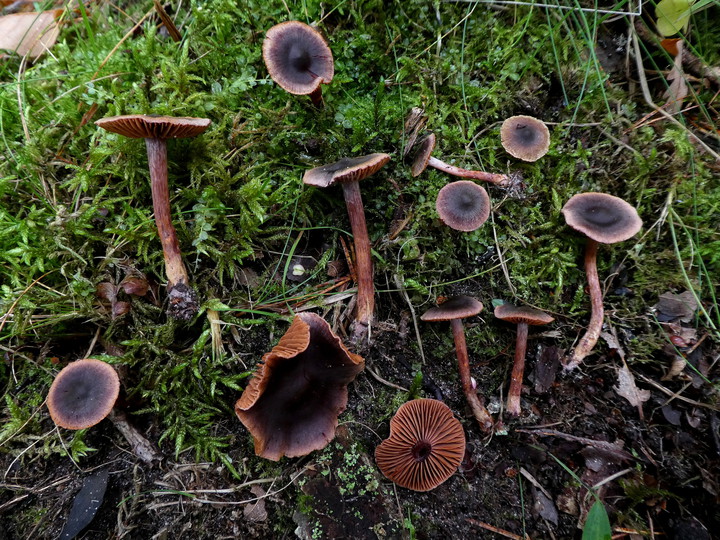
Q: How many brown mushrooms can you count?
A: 12